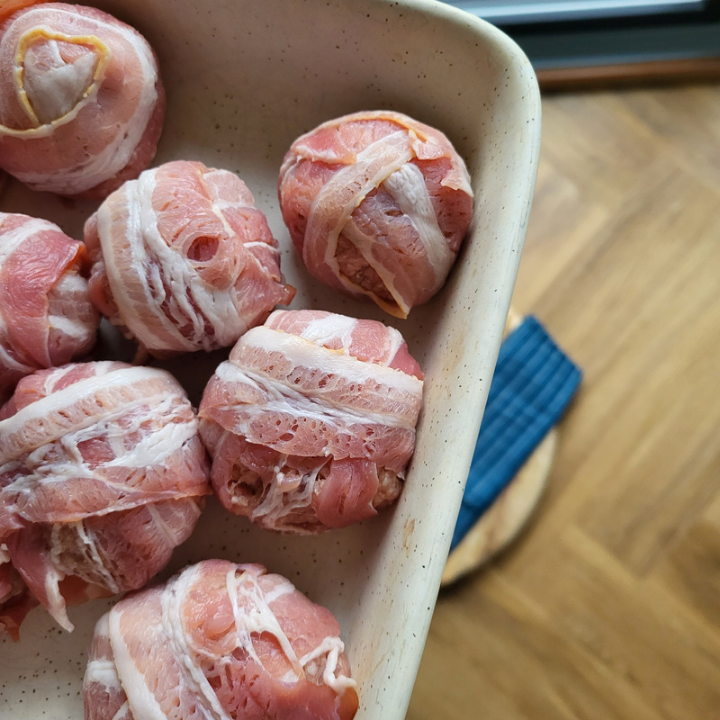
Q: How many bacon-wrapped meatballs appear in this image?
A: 7